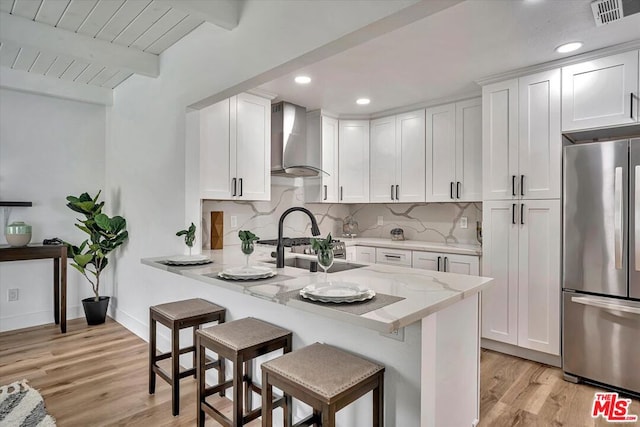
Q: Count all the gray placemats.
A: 3